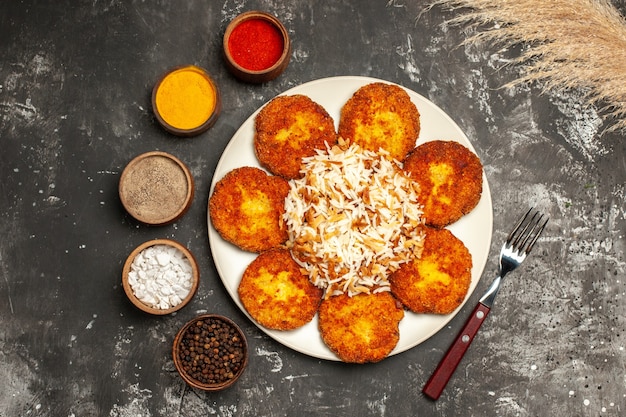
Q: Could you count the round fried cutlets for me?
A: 7